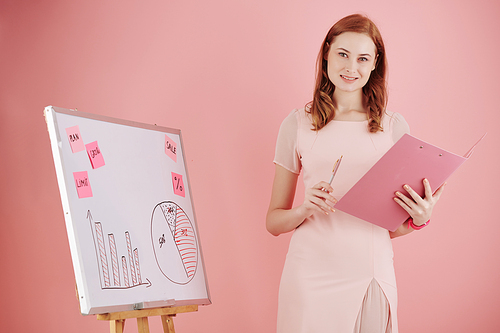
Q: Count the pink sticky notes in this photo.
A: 5